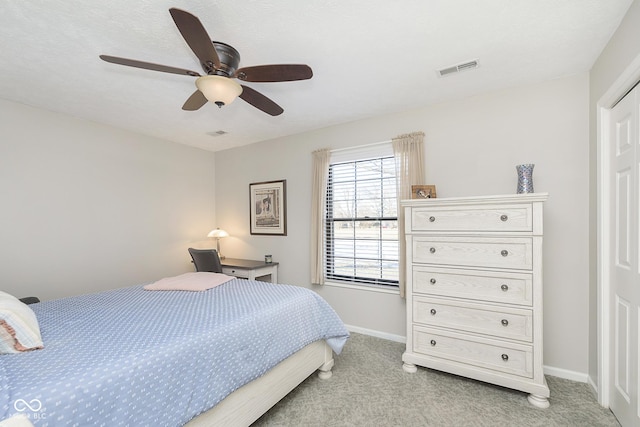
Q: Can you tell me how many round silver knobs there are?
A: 10